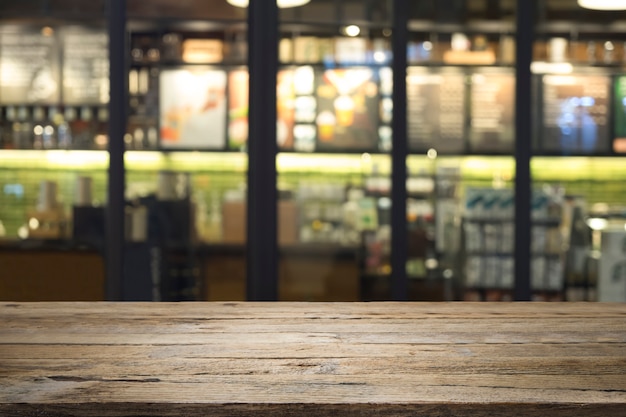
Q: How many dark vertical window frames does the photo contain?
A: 4